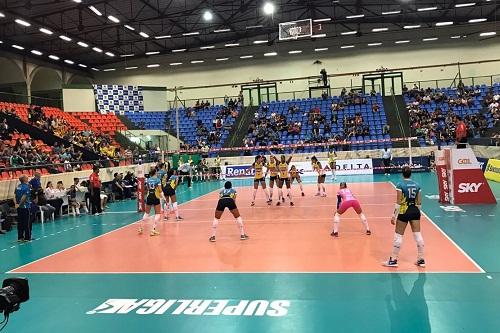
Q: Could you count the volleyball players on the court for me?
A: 12